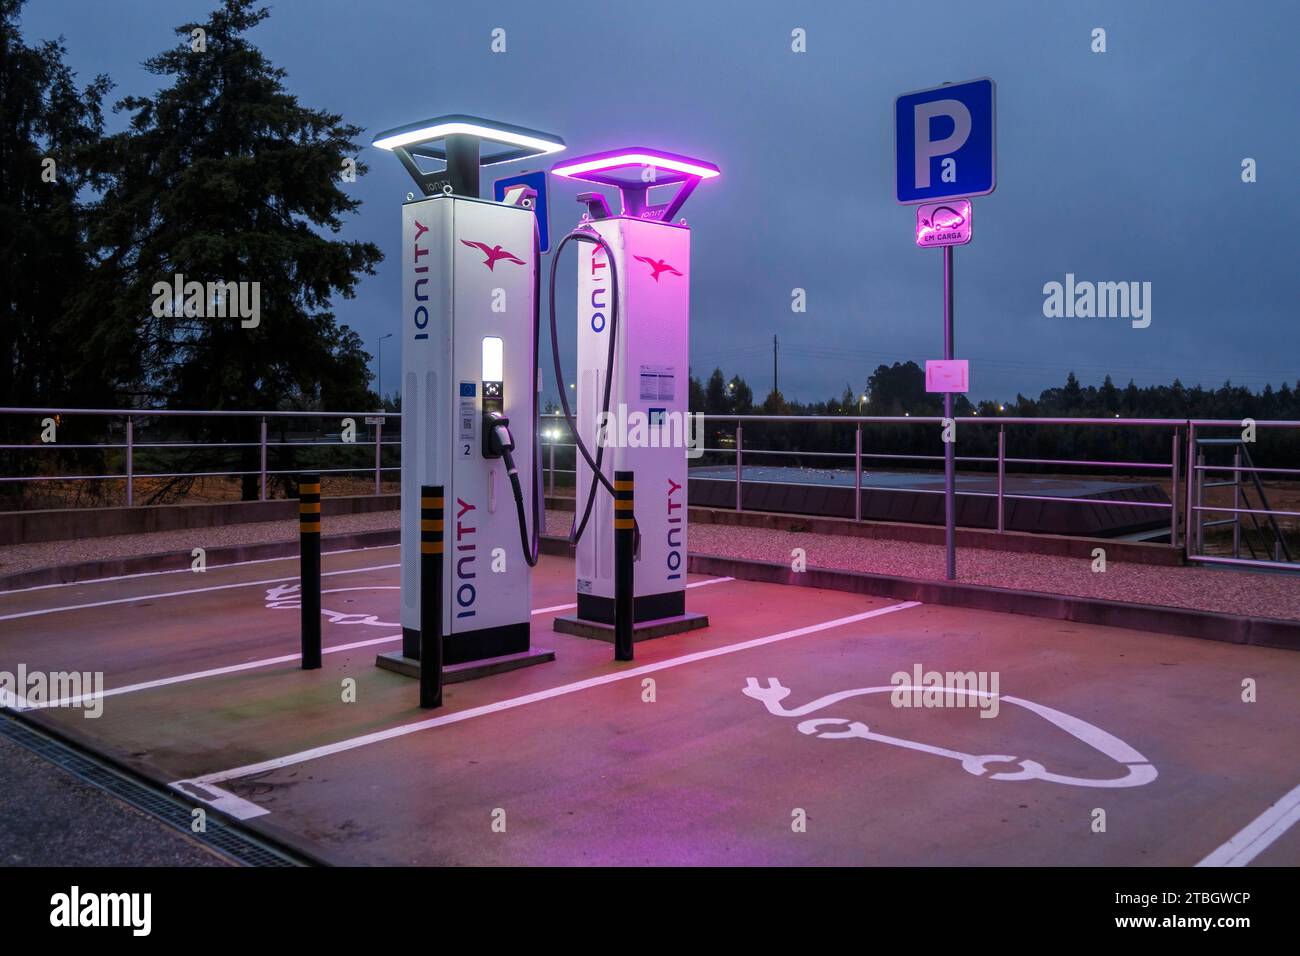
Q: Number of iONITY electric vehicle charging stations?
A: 2